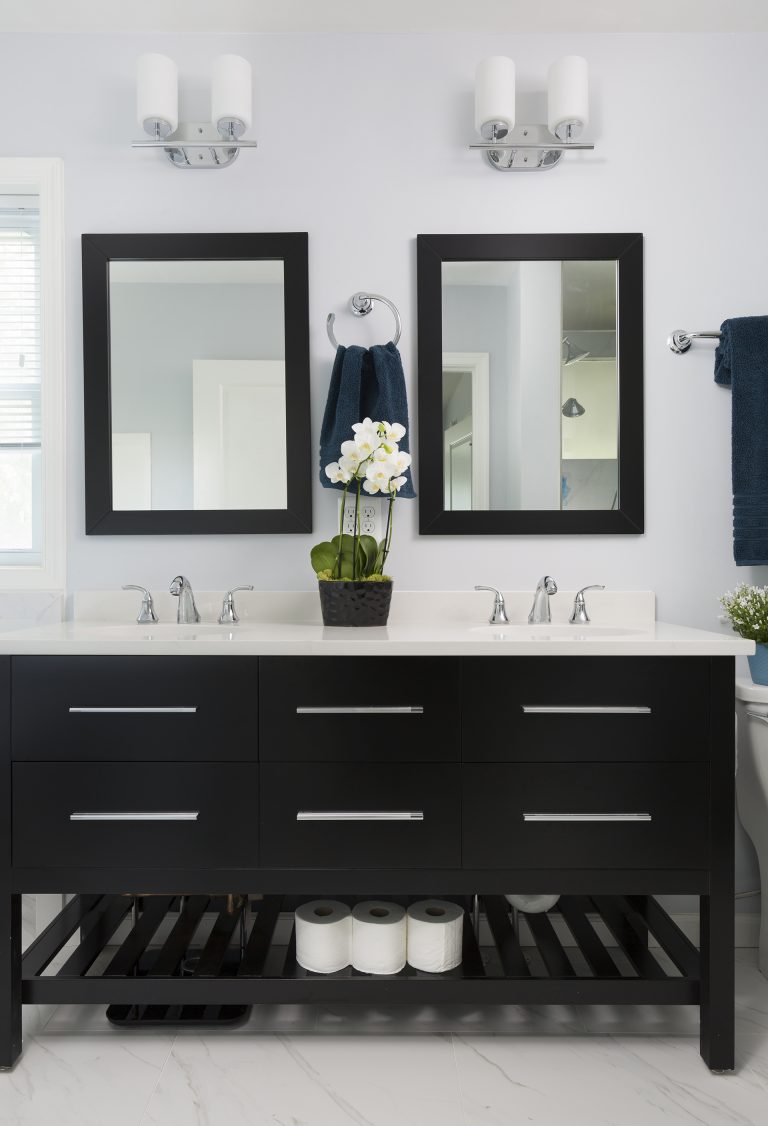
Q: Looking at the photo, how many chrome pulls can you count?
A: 6